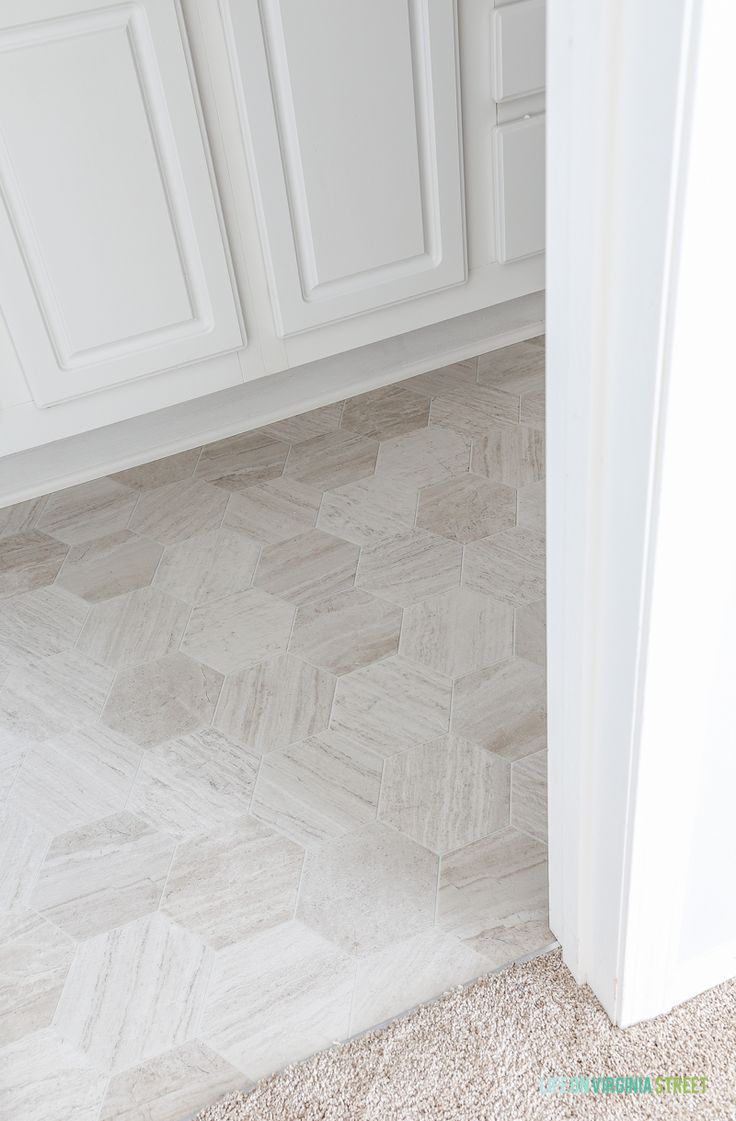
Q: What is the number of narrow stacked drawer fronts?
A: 2